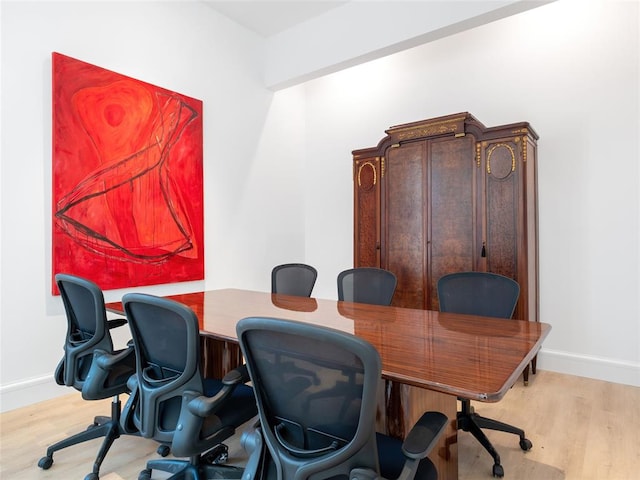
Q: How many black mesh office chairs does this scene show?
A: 6